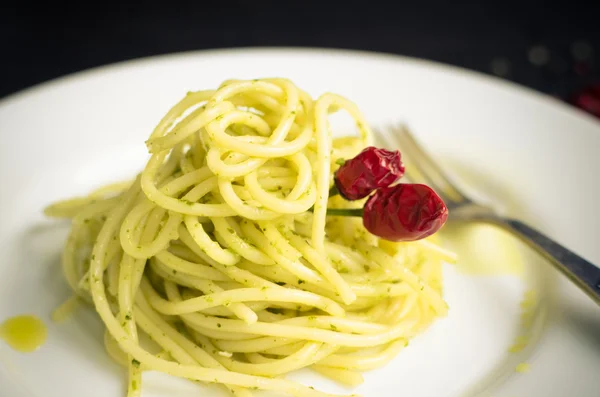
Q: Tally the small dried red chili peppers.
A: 2